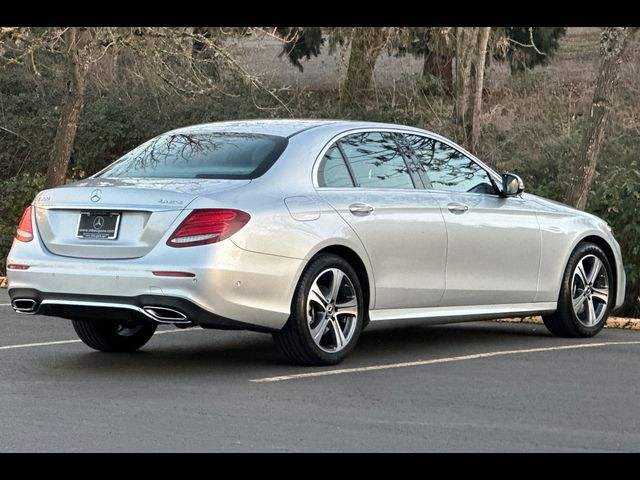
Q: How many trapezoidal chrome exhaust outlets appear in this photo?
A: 2